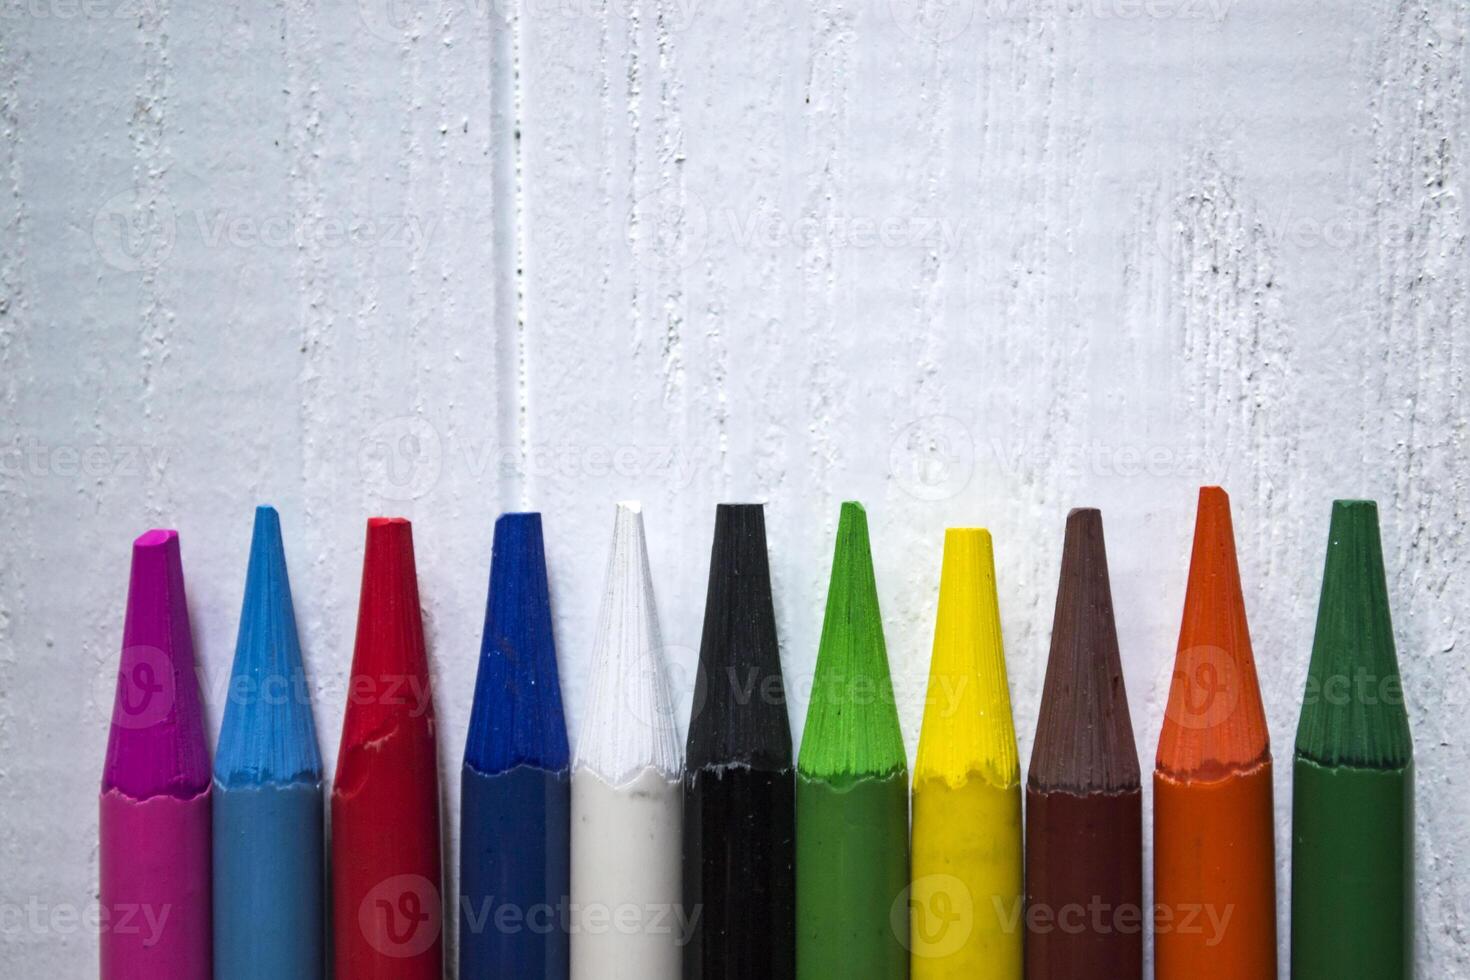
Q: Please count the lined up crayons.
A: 11